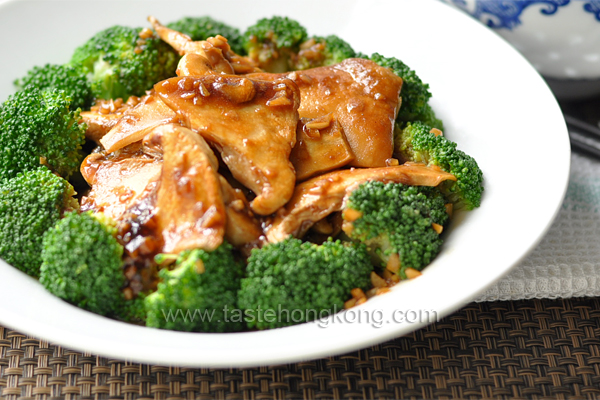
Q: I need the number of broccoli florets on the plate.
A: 13